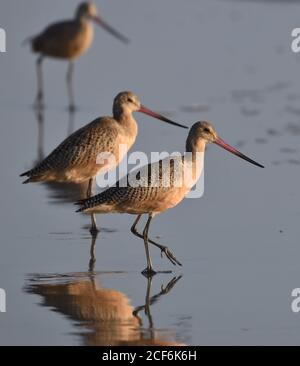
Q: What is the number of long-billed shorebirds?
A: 3